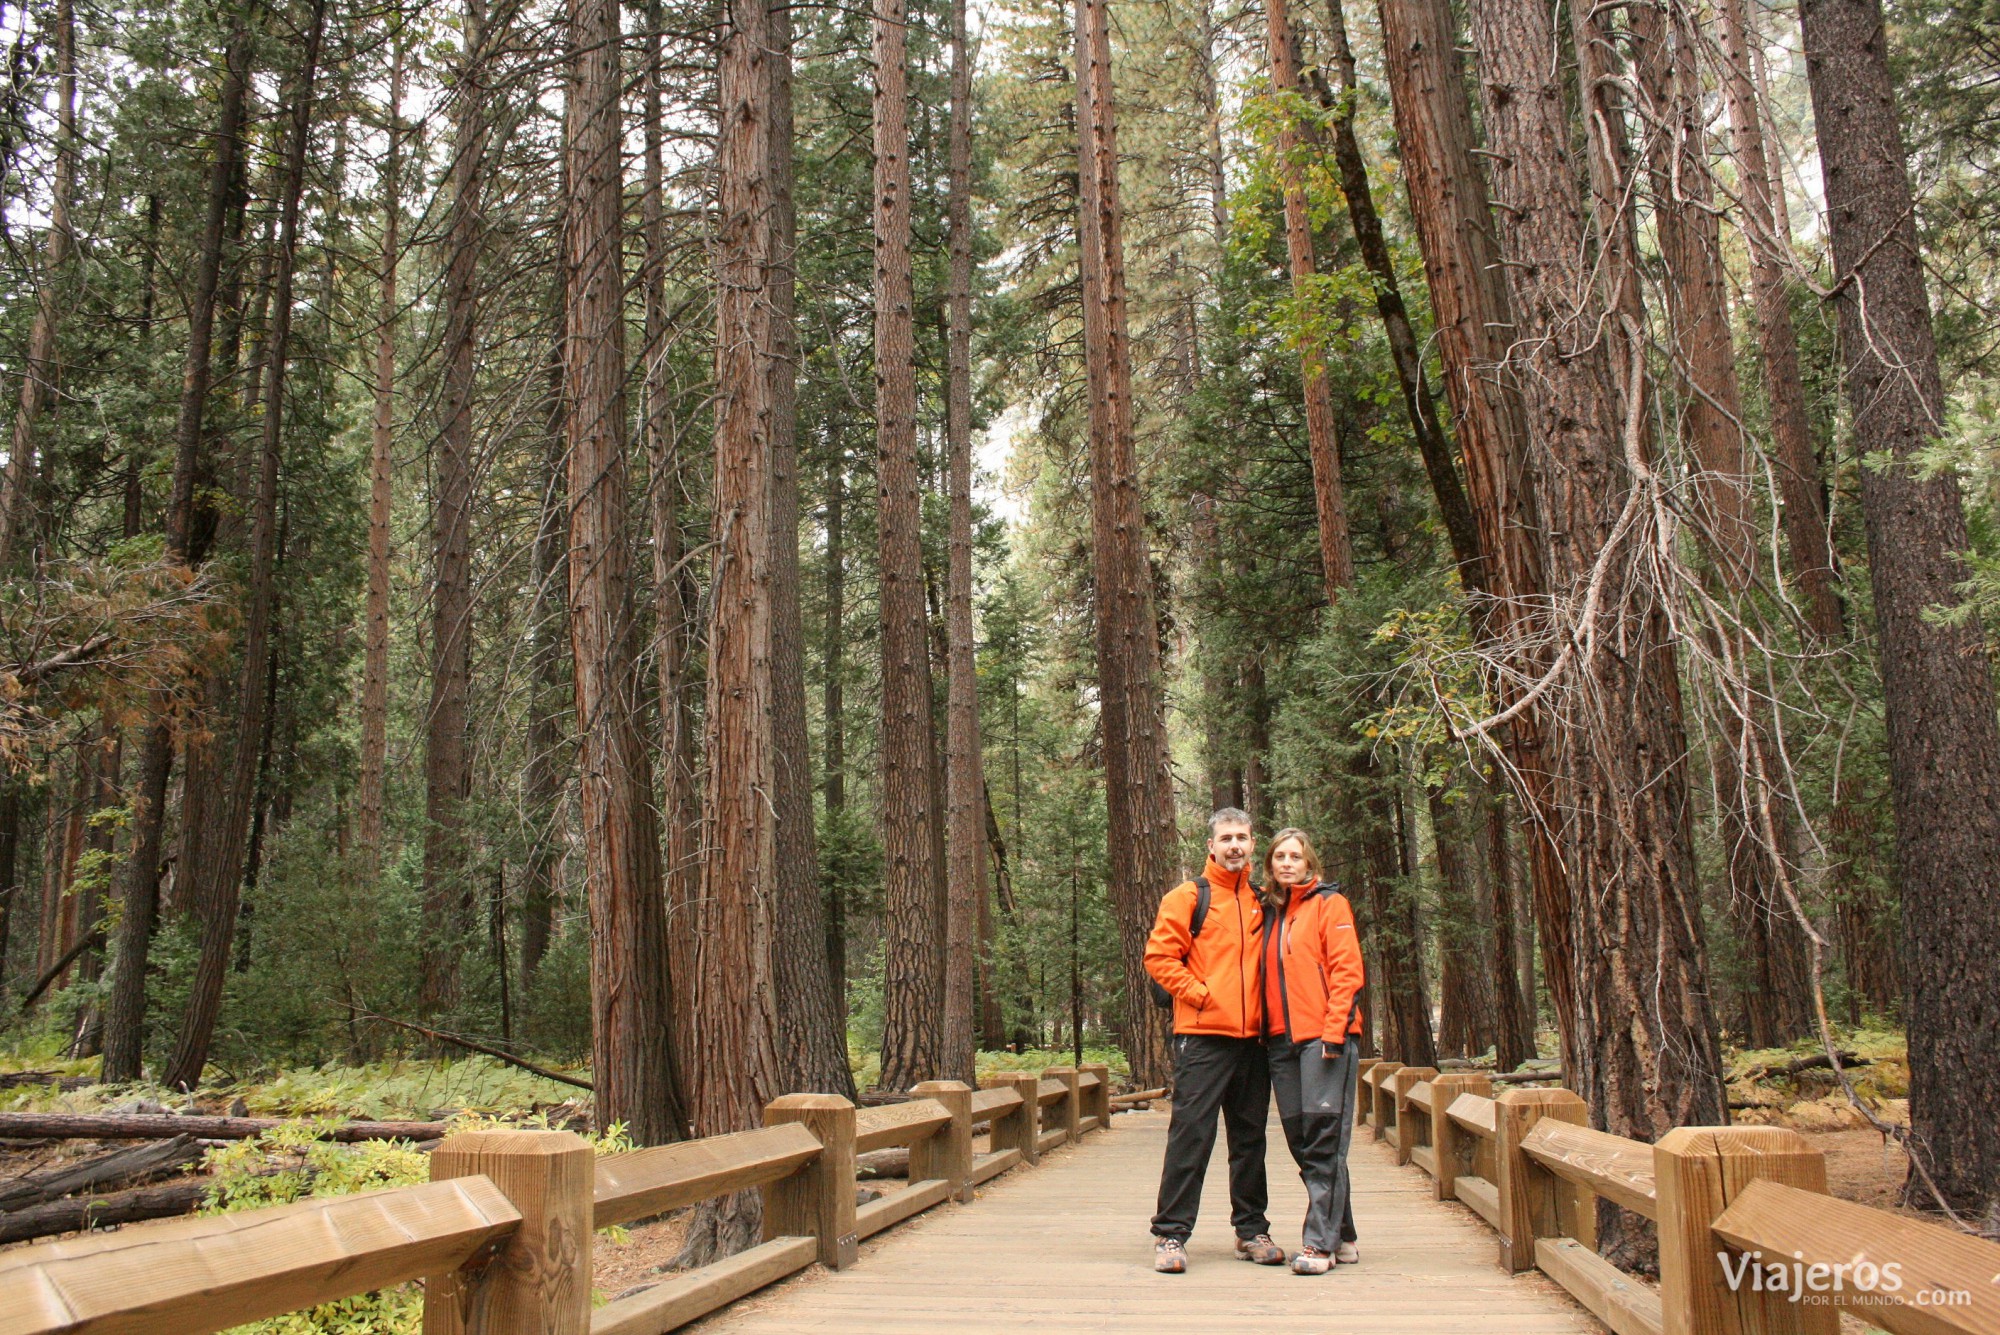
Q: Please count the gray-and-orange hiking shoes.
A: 4